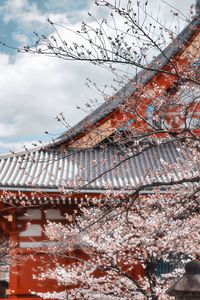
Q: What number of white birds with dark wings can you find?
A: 0